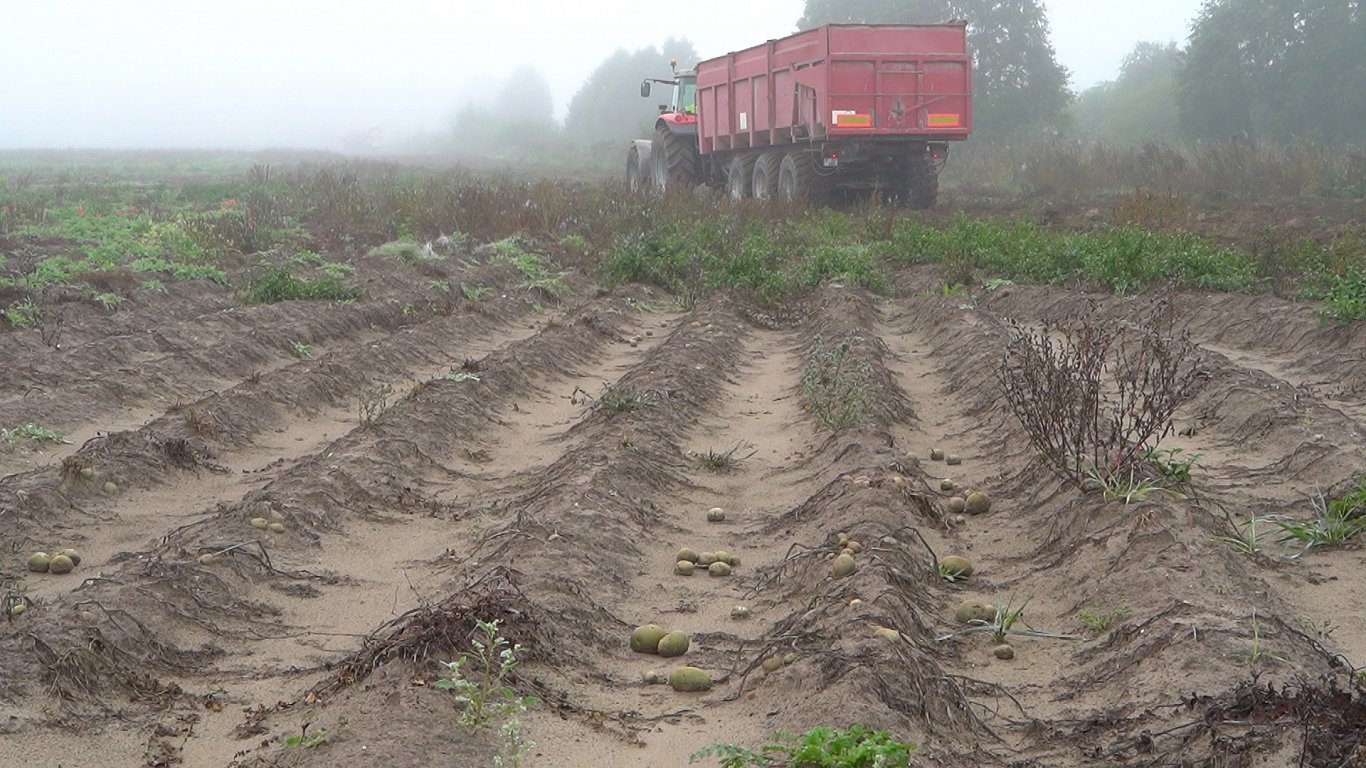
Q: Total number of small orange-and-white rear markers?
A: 2